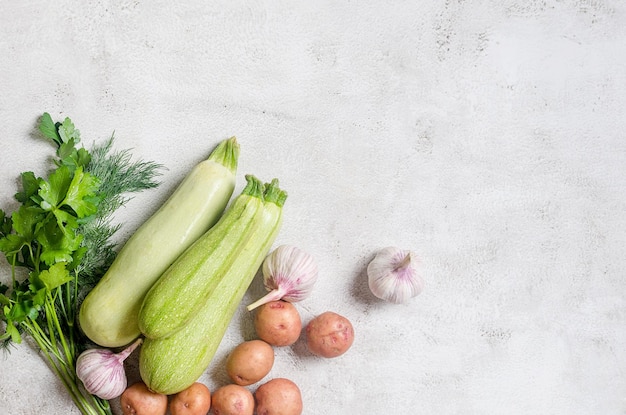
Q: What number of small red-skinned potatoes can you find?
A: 7